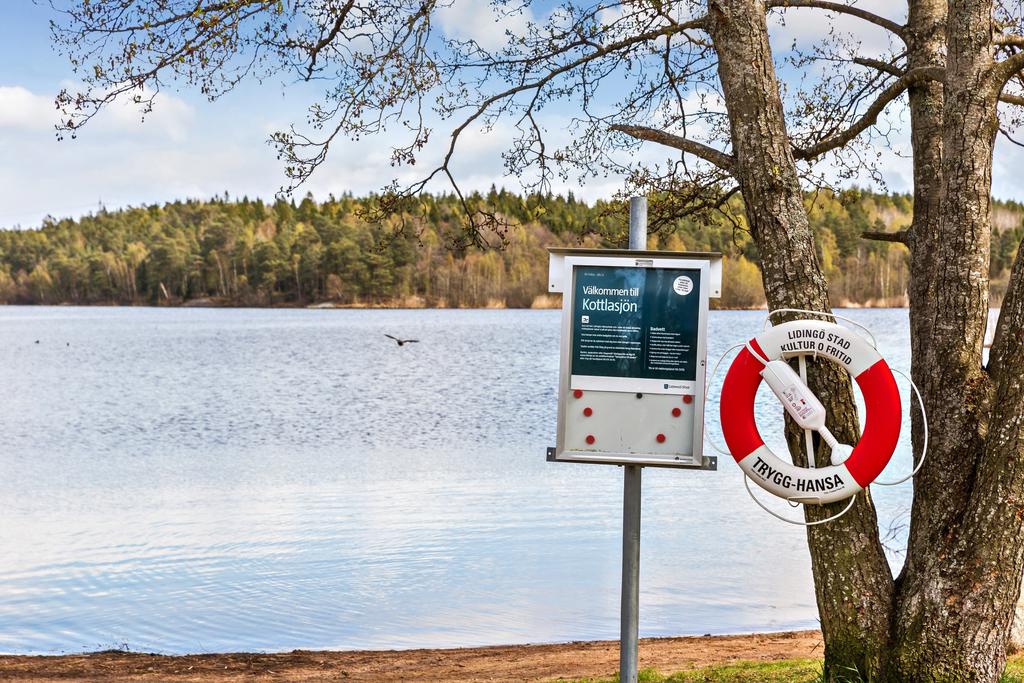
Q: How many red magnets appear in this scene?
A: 6